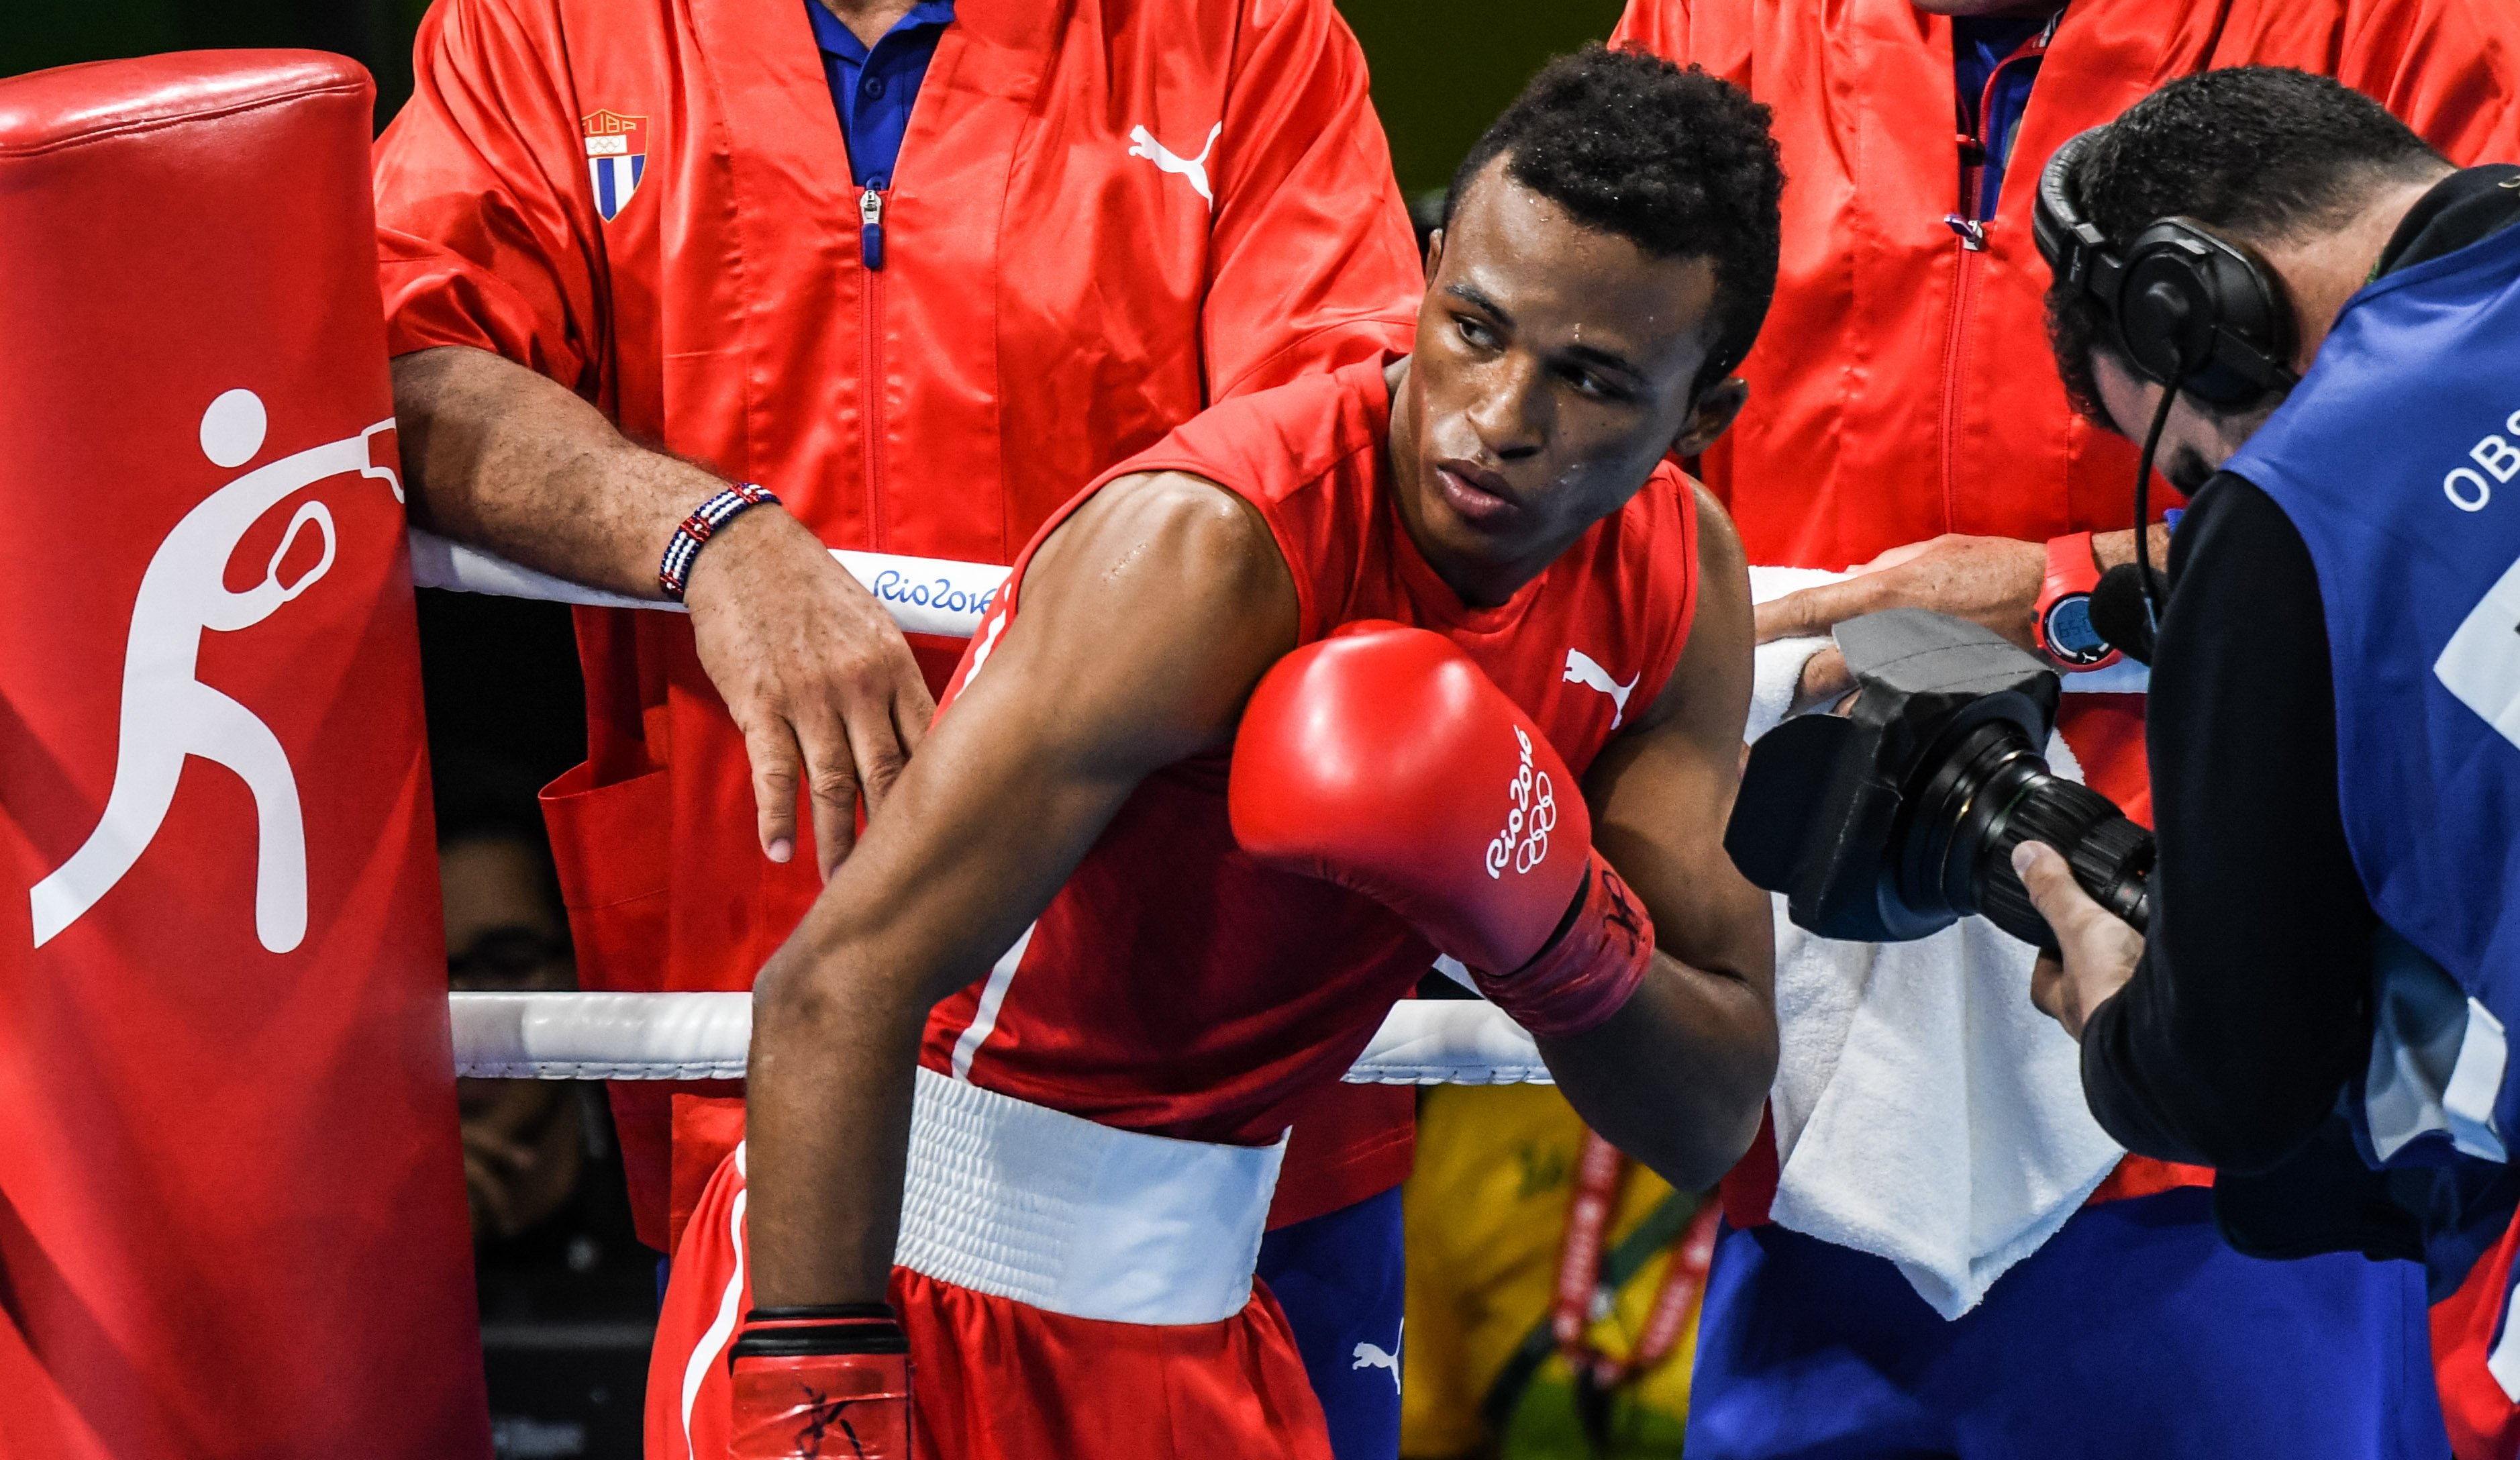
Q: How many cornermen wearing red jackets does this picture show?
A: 2